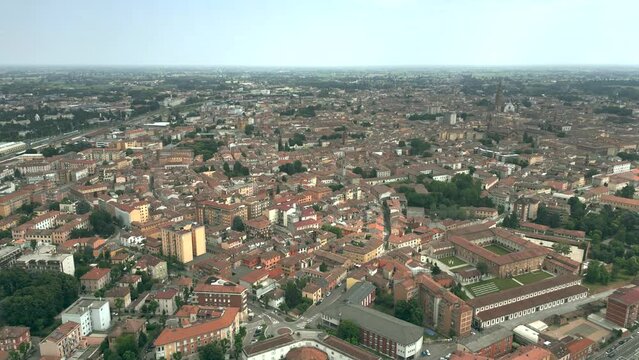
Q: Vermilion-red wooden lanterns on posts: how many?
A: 0